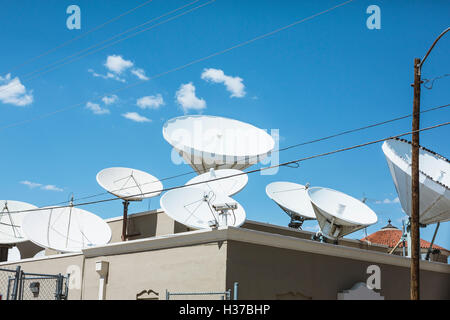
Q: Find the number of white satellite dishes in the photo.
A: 9